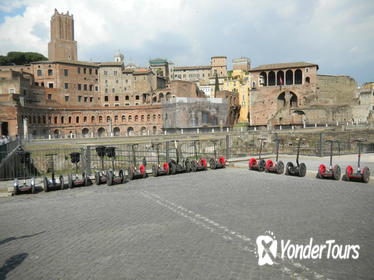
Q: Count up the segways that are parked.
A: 15